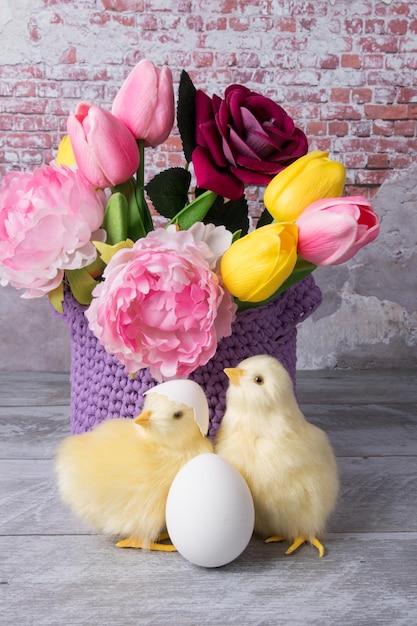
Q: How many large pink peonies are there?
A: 2